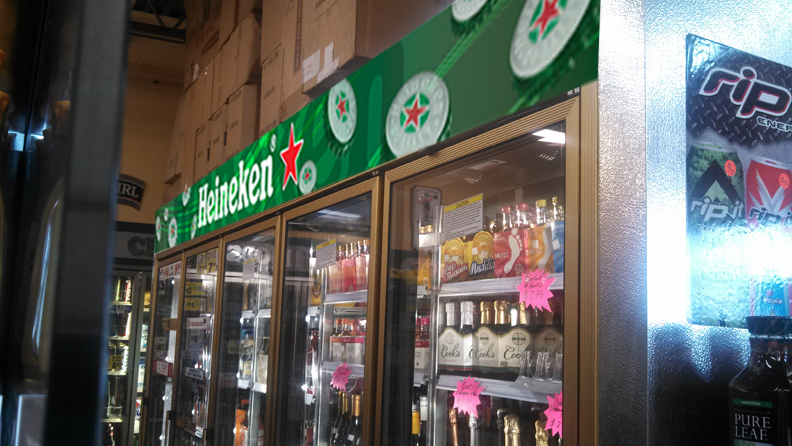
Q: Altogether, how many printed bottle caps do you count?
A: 10